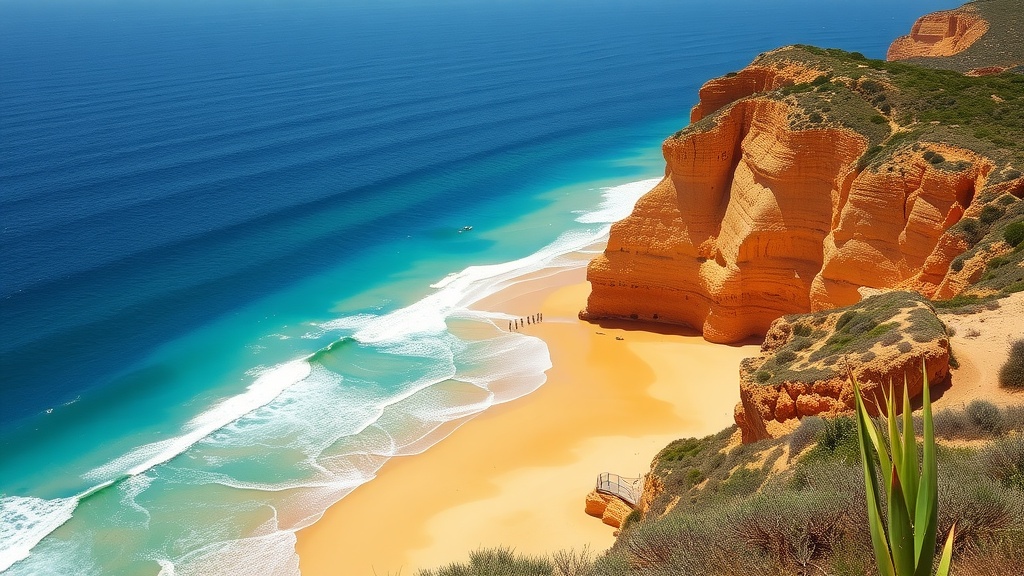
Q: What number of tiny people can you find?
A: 7